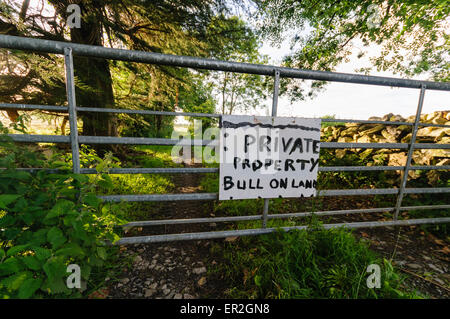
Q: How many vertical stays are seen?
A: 3